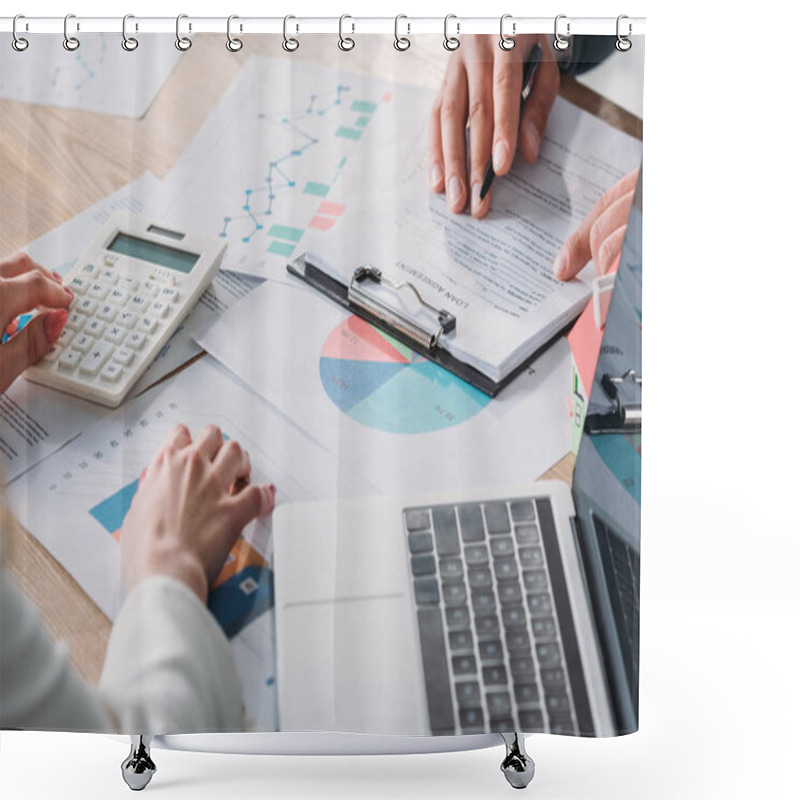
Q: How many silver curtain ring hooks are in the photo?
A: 12